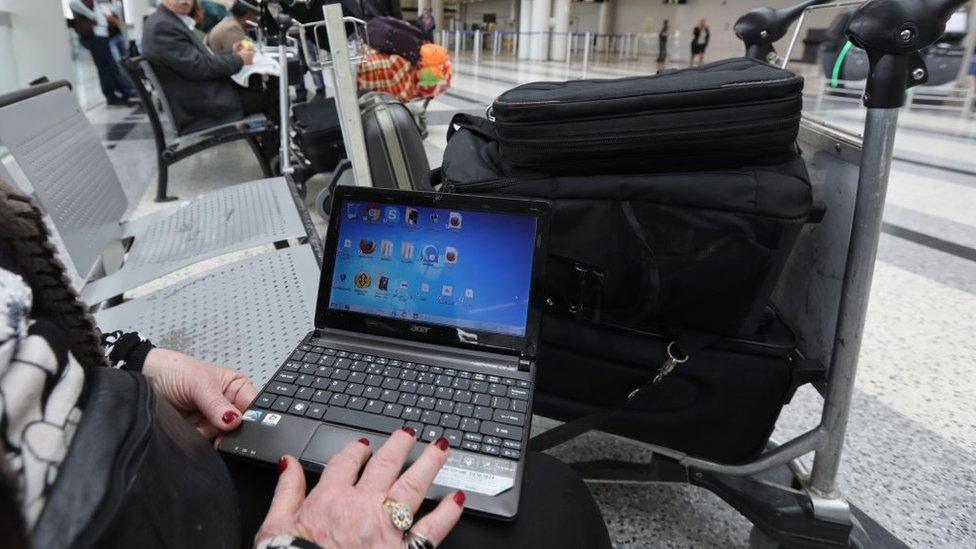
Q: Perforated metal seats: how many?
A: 2